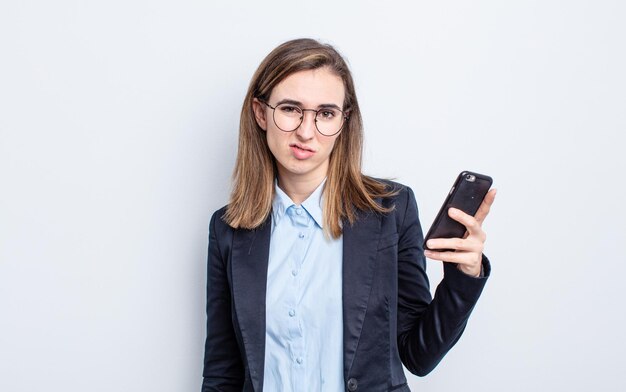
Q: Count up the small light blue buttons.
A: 5